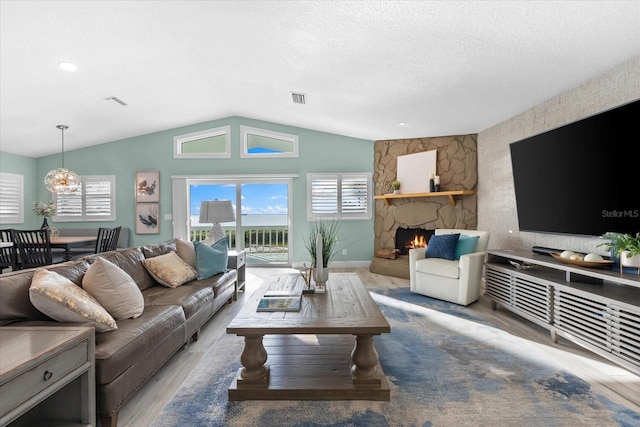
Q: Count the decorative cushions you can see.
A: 7